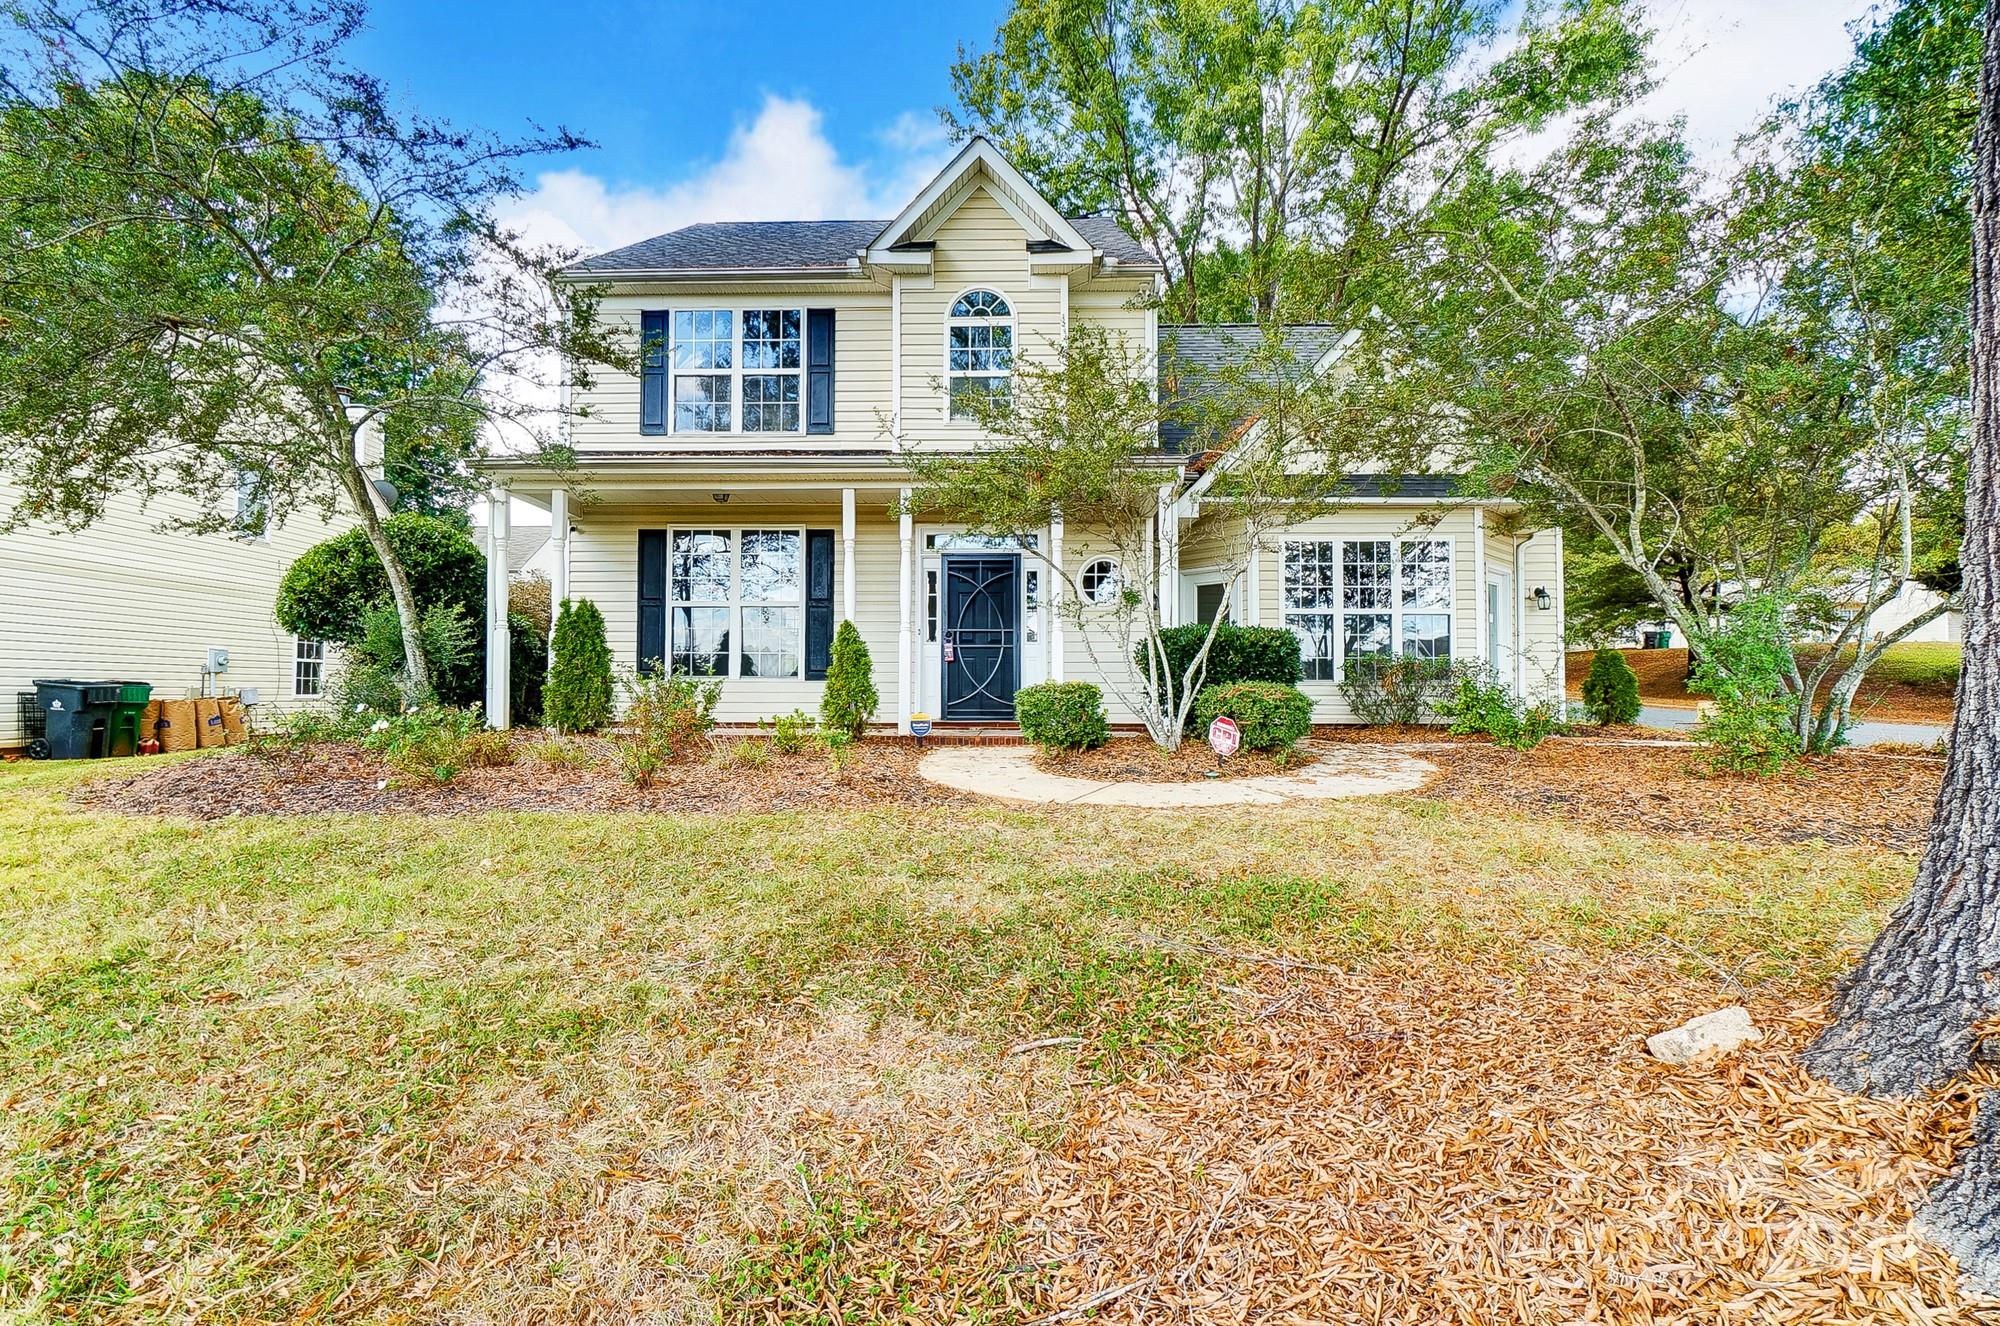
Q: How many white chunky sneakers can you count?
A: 0